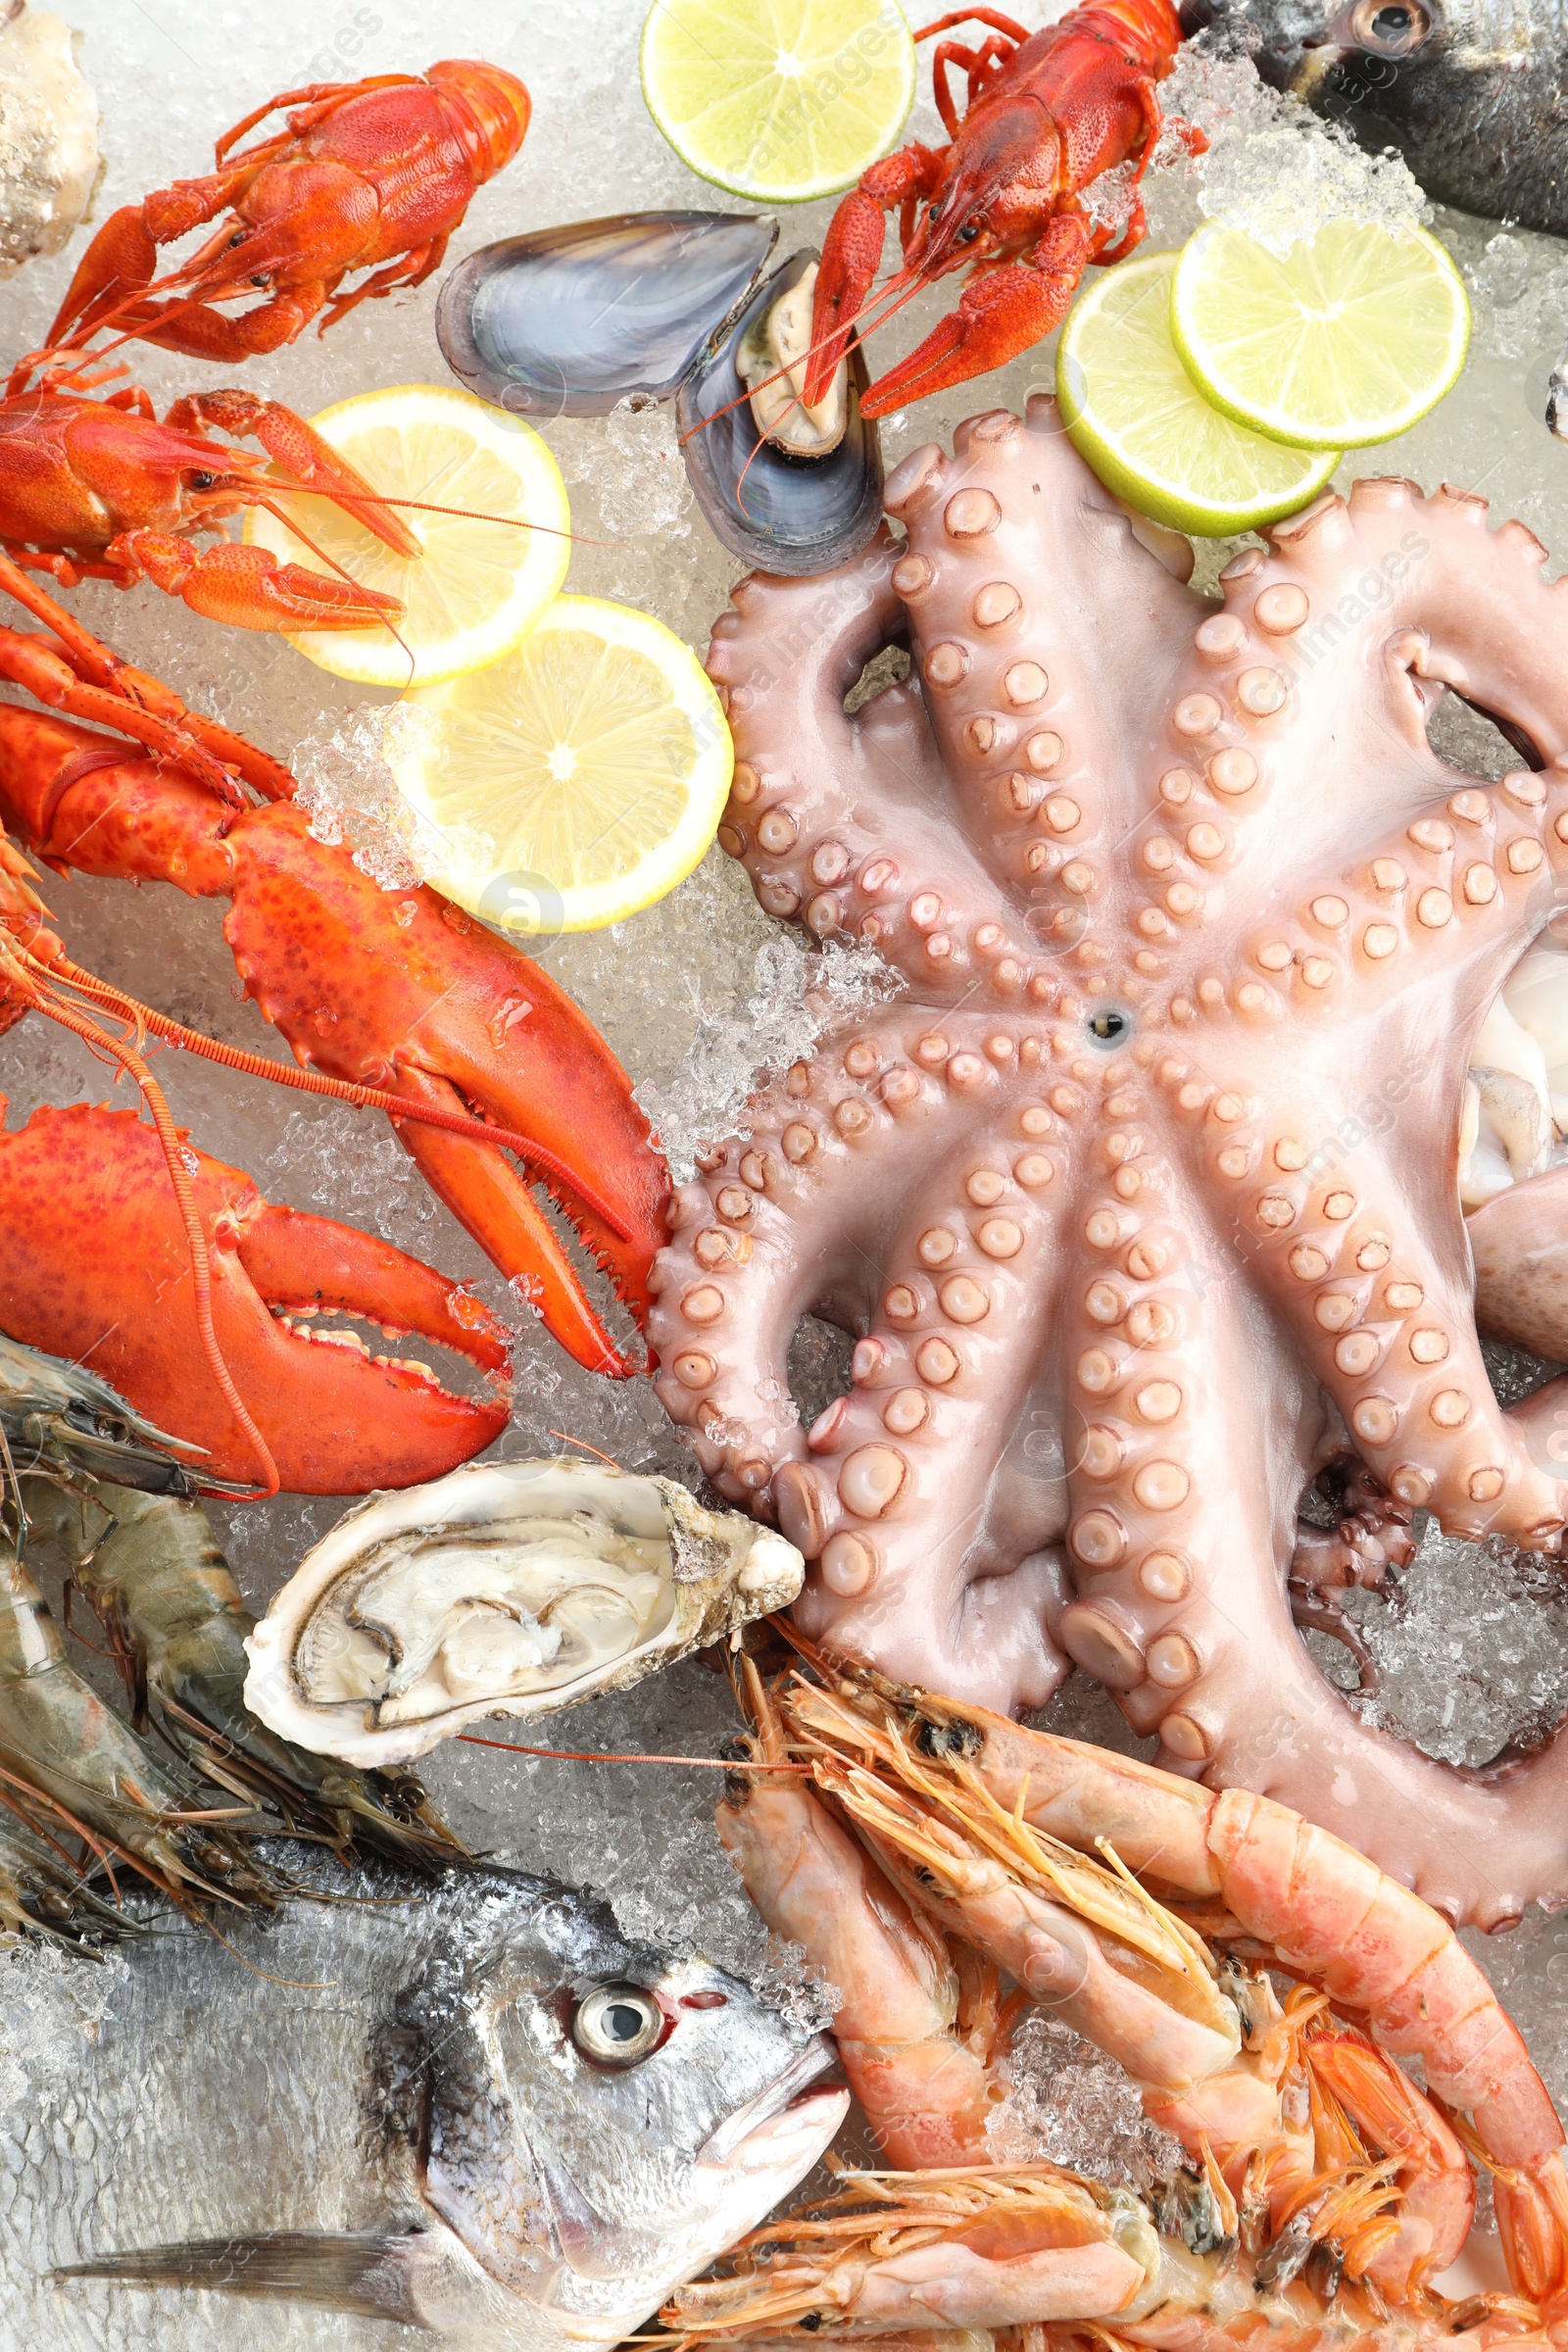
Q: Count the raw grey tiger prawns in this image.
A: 4